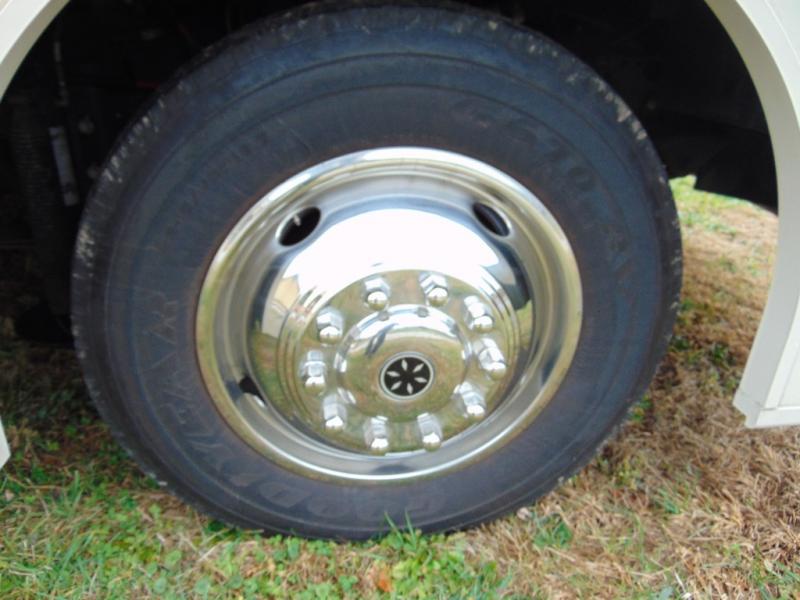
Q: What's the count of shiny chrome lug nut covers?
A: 10